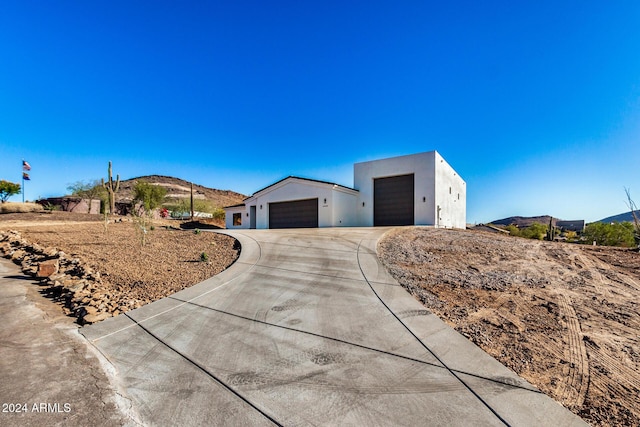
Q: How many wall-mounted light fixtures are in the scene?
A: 5